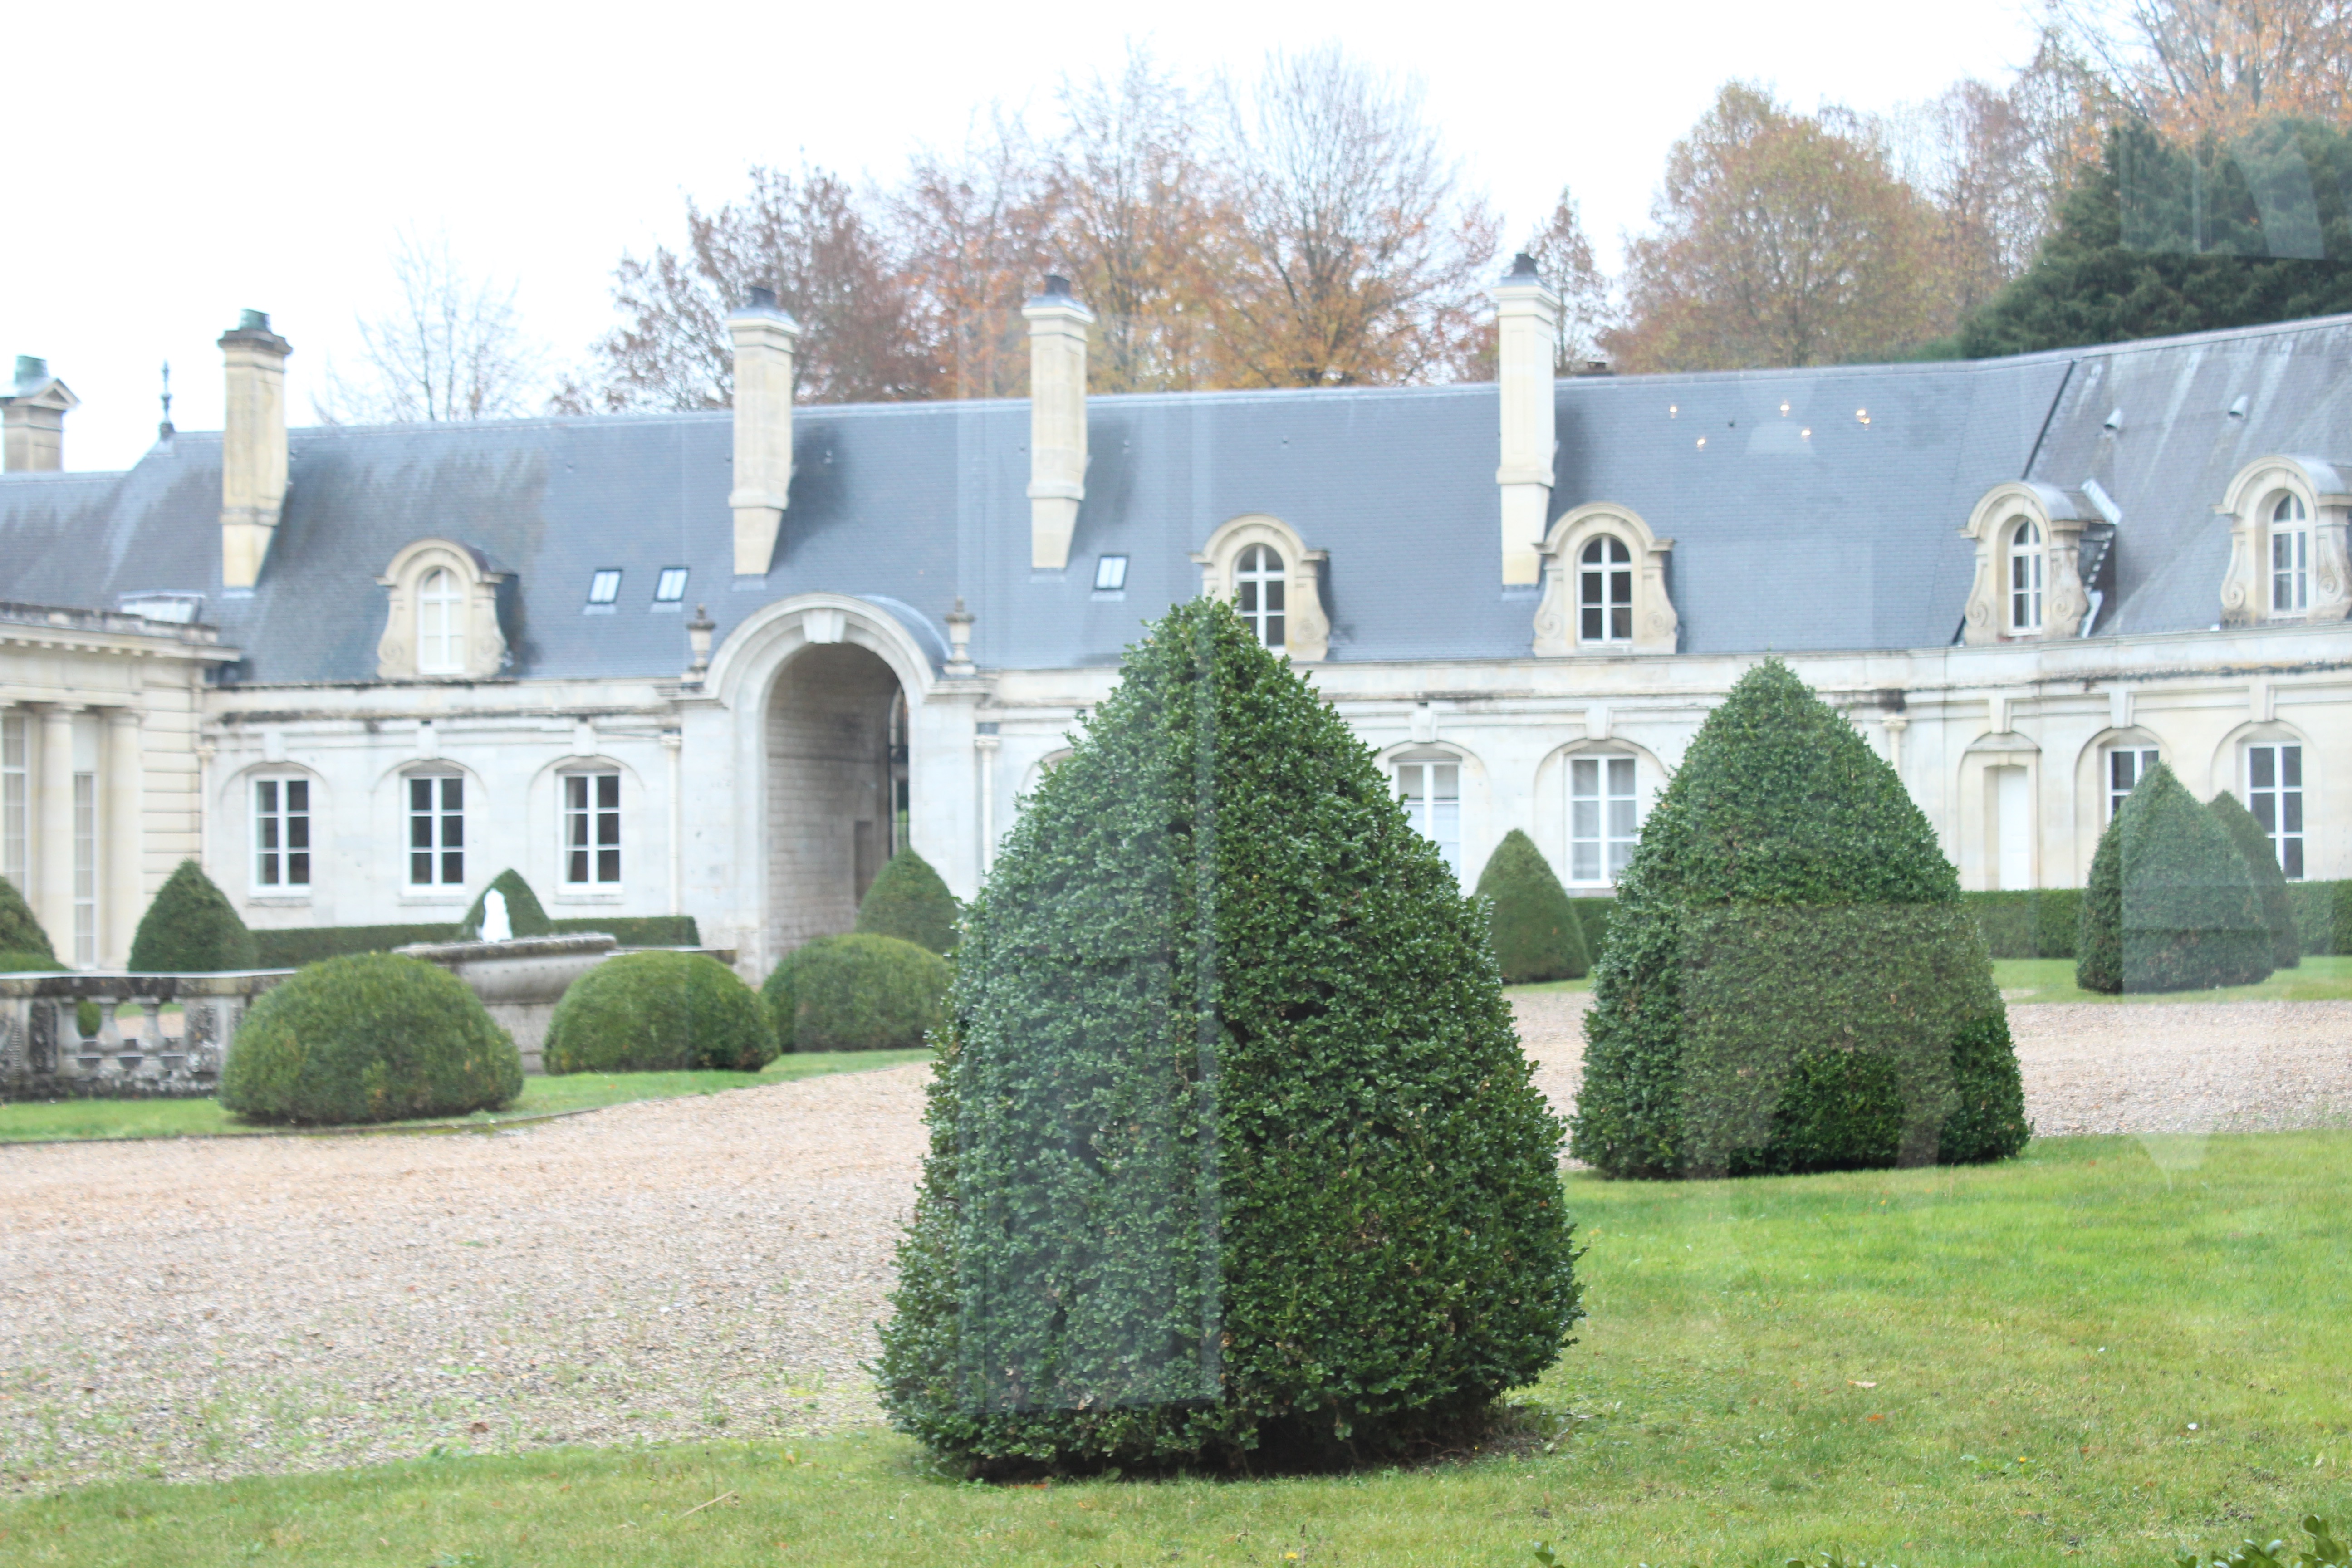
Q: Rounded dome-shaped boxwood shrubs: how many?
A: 3